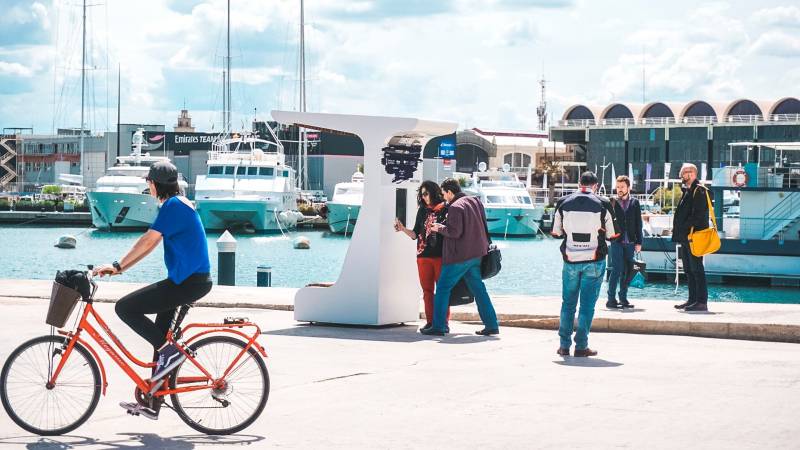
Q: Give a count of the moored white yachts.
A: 4